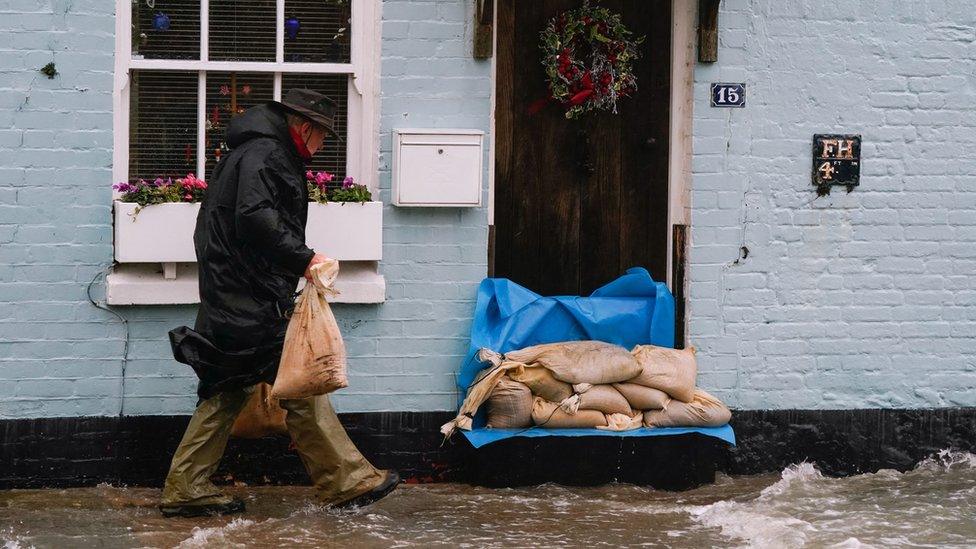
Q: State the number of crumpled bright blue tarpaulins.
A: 1